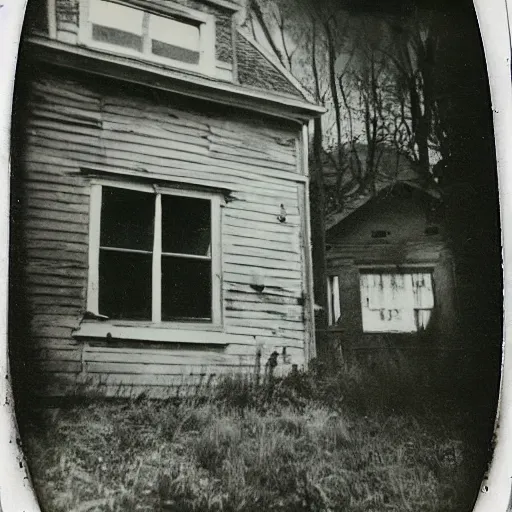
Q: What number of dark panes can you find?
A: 4